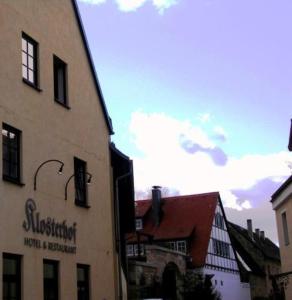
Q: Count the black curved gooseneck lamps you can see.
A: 2